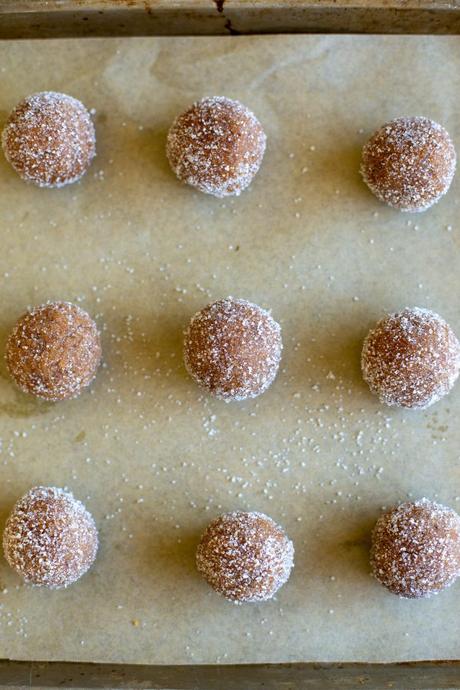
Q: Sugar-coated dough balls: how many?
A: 9